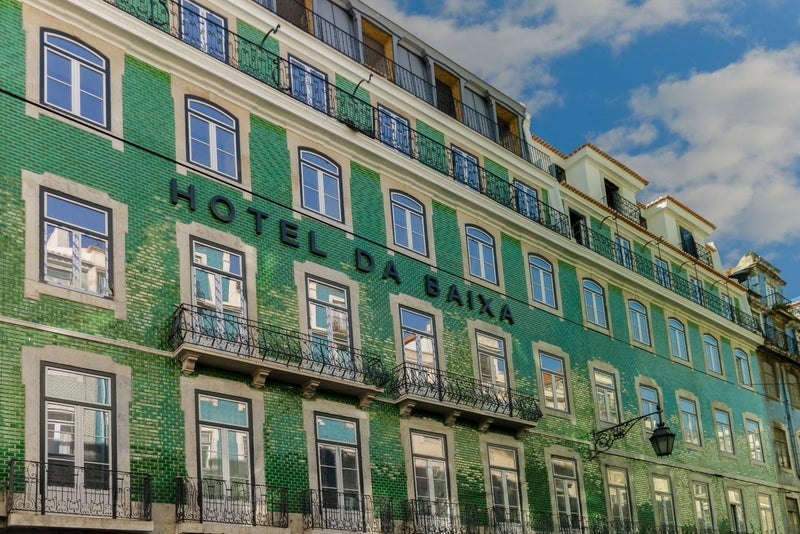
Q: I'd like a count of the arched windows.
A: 11